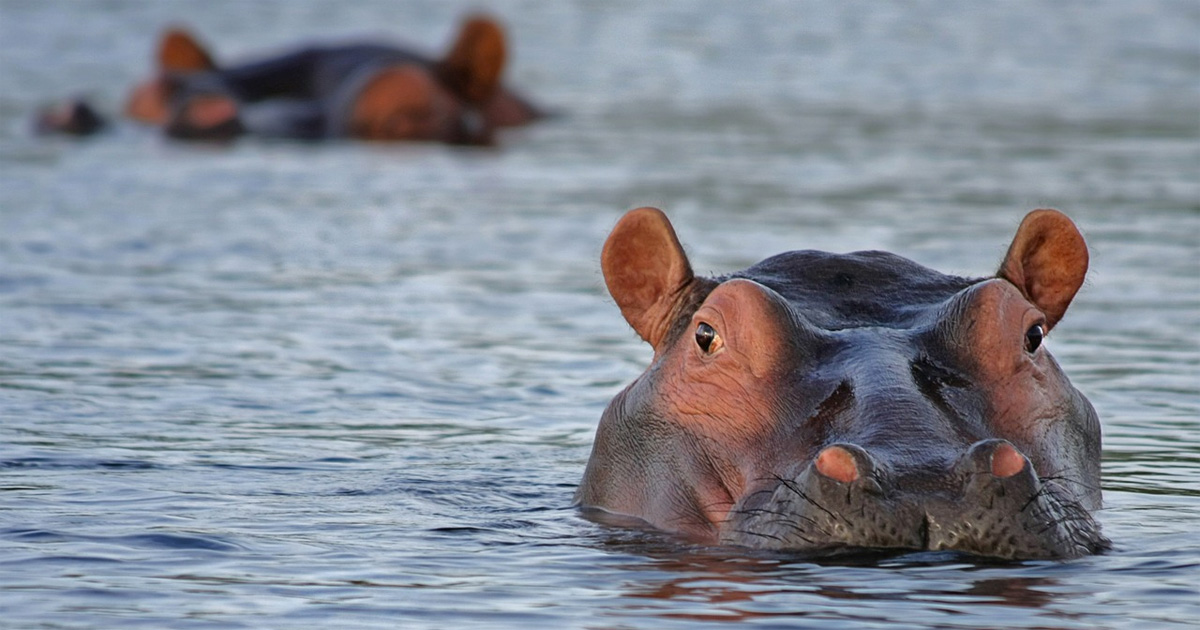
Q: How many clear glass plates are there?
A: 0